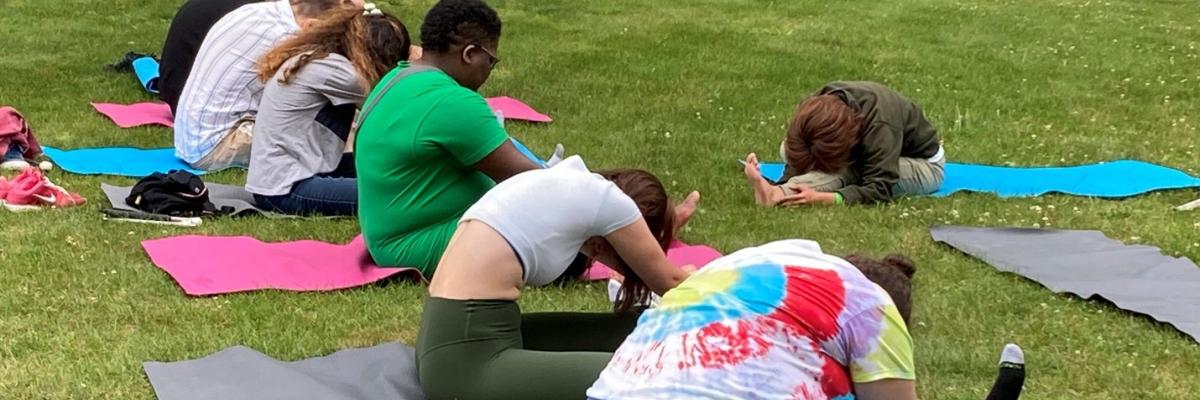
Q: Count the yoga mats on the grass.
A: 8